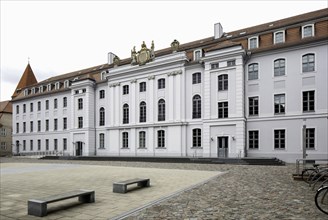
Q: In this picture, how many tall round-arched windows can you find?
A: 5